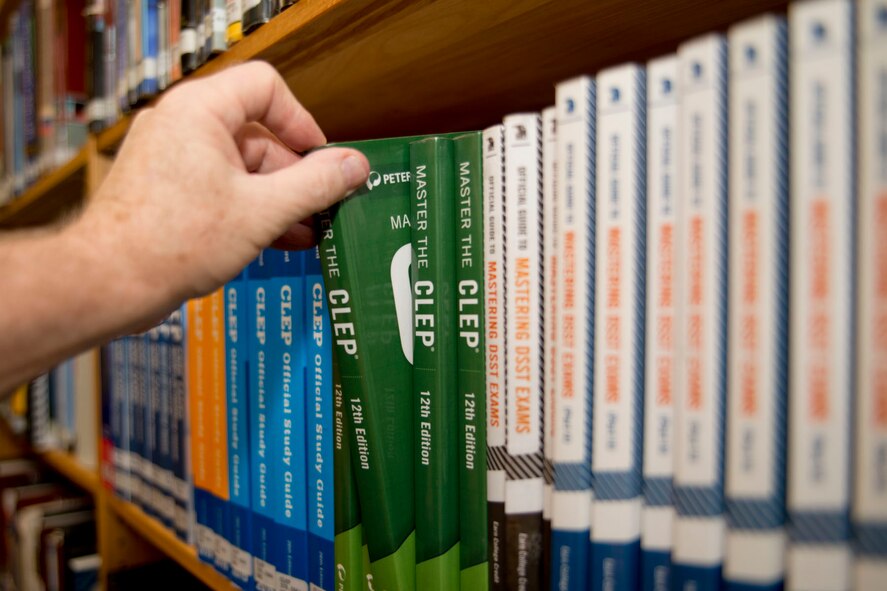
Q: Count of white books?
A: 10